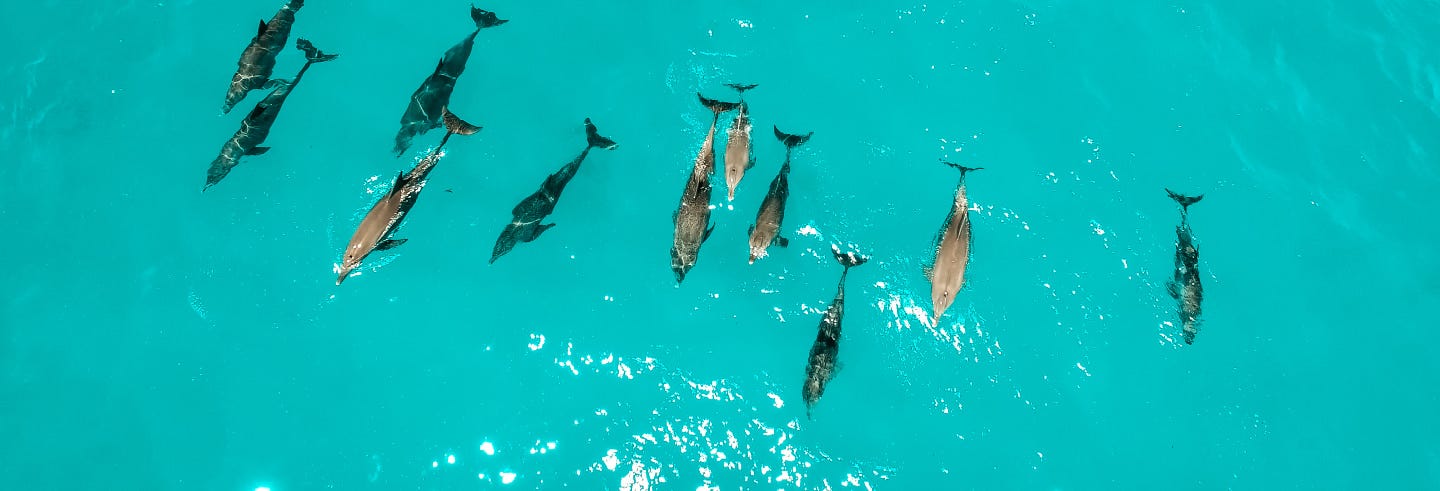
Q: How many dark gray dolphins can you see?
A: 6